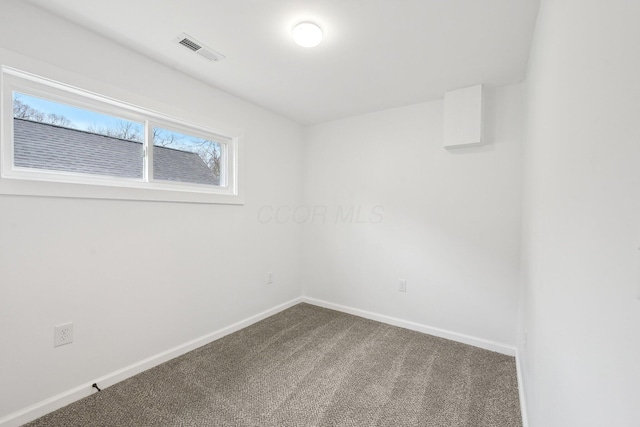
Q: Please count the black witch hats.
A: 0